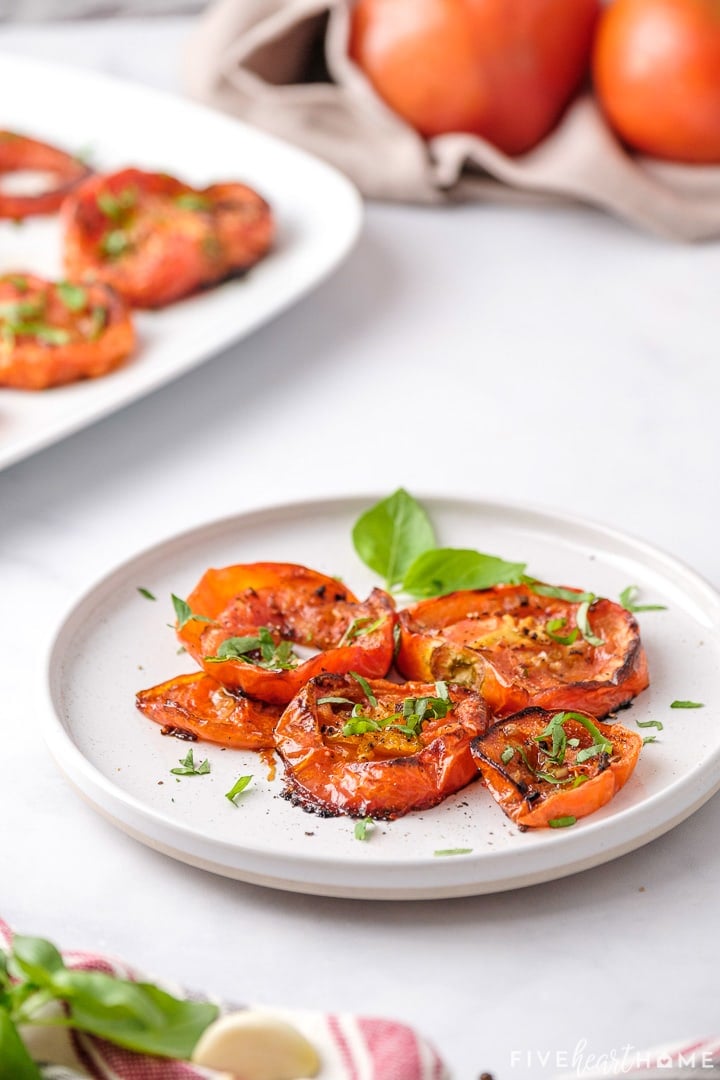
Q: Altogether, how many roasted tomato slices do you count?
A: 8